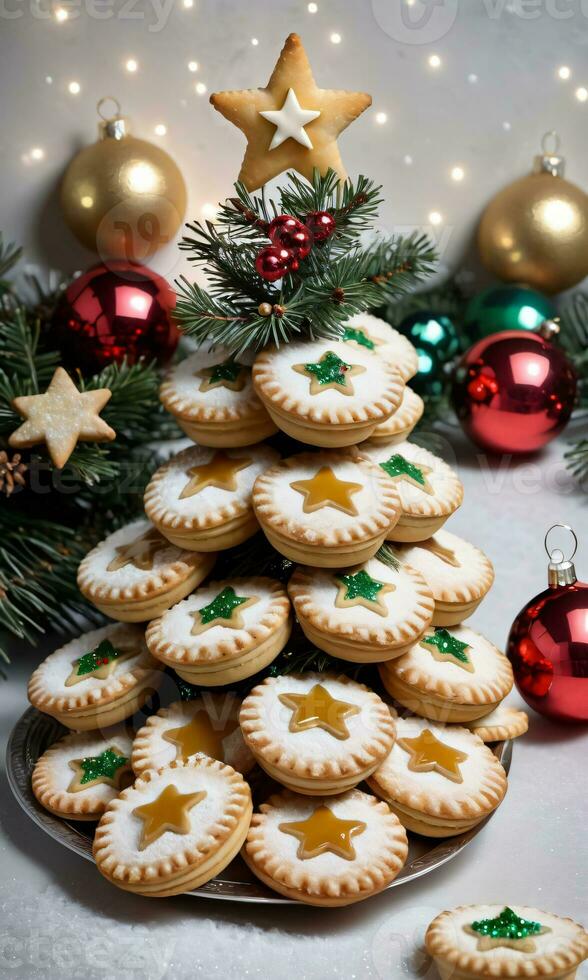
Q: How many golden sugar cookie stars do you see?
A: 2